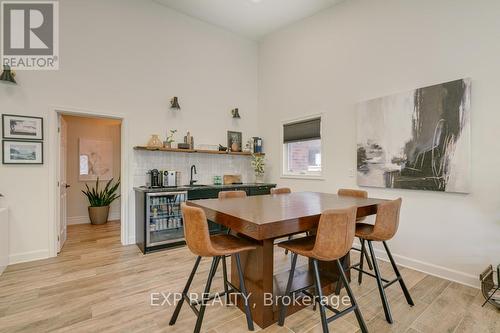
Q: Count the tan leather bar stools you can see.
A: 6